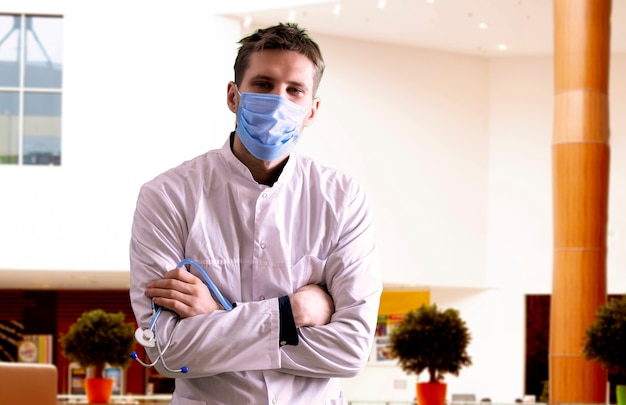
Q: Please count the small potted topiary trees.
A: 3